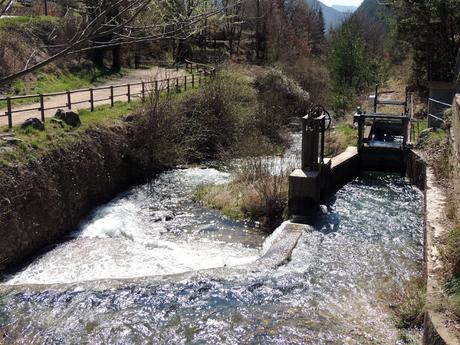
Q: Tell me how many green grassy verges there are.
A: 2